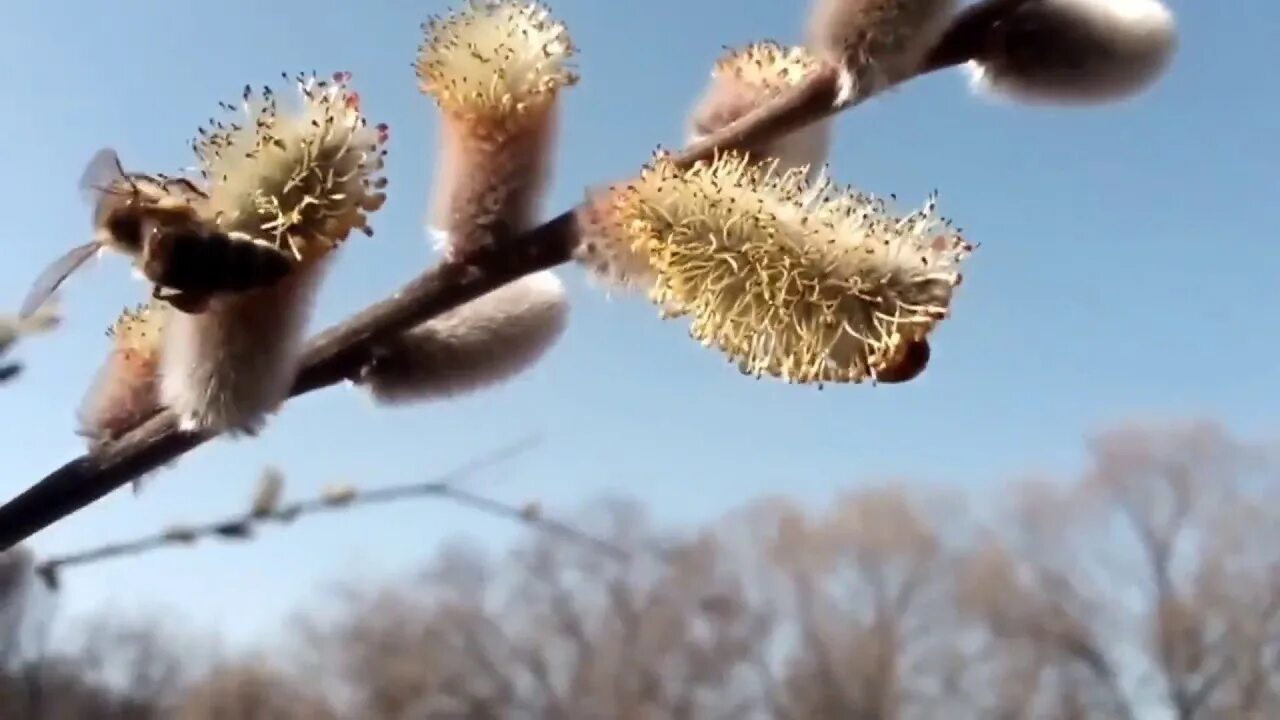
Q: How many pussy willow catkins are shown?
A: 8